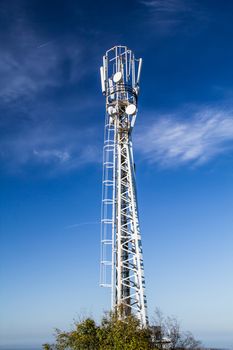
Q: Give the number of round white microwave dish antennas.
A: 3